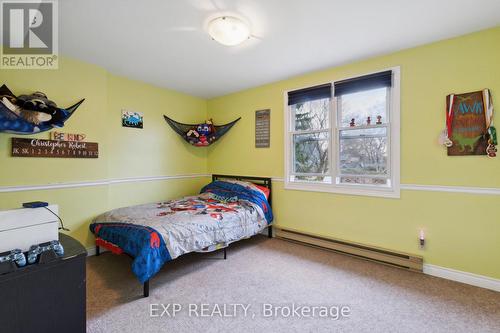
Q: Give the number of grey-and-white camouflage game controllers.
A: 2